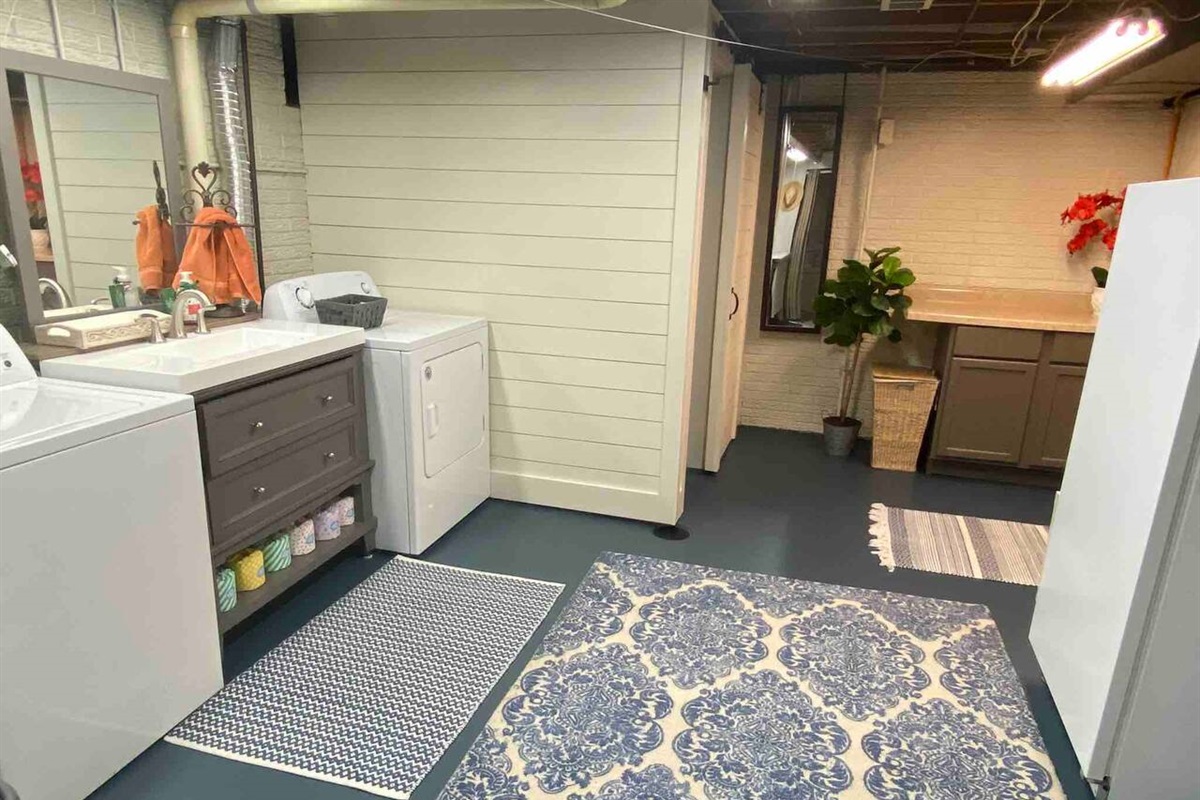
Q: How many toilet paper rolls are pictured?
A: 6